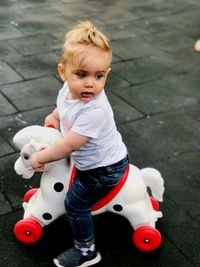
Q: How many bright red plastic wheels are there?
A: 4